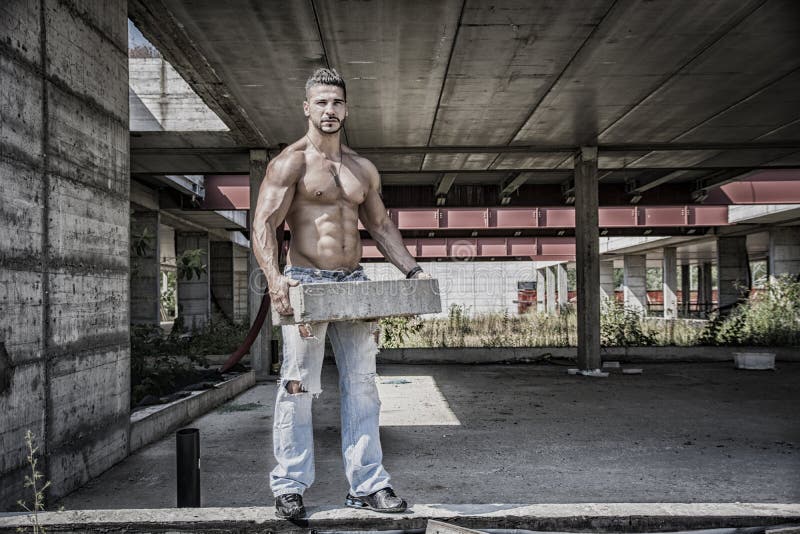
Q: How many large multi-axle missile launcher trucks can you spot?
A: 0